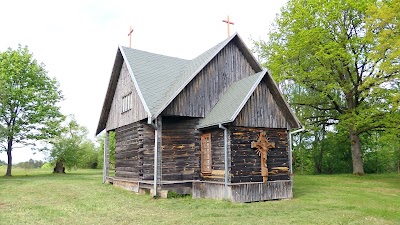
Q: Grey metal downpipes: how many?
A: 4